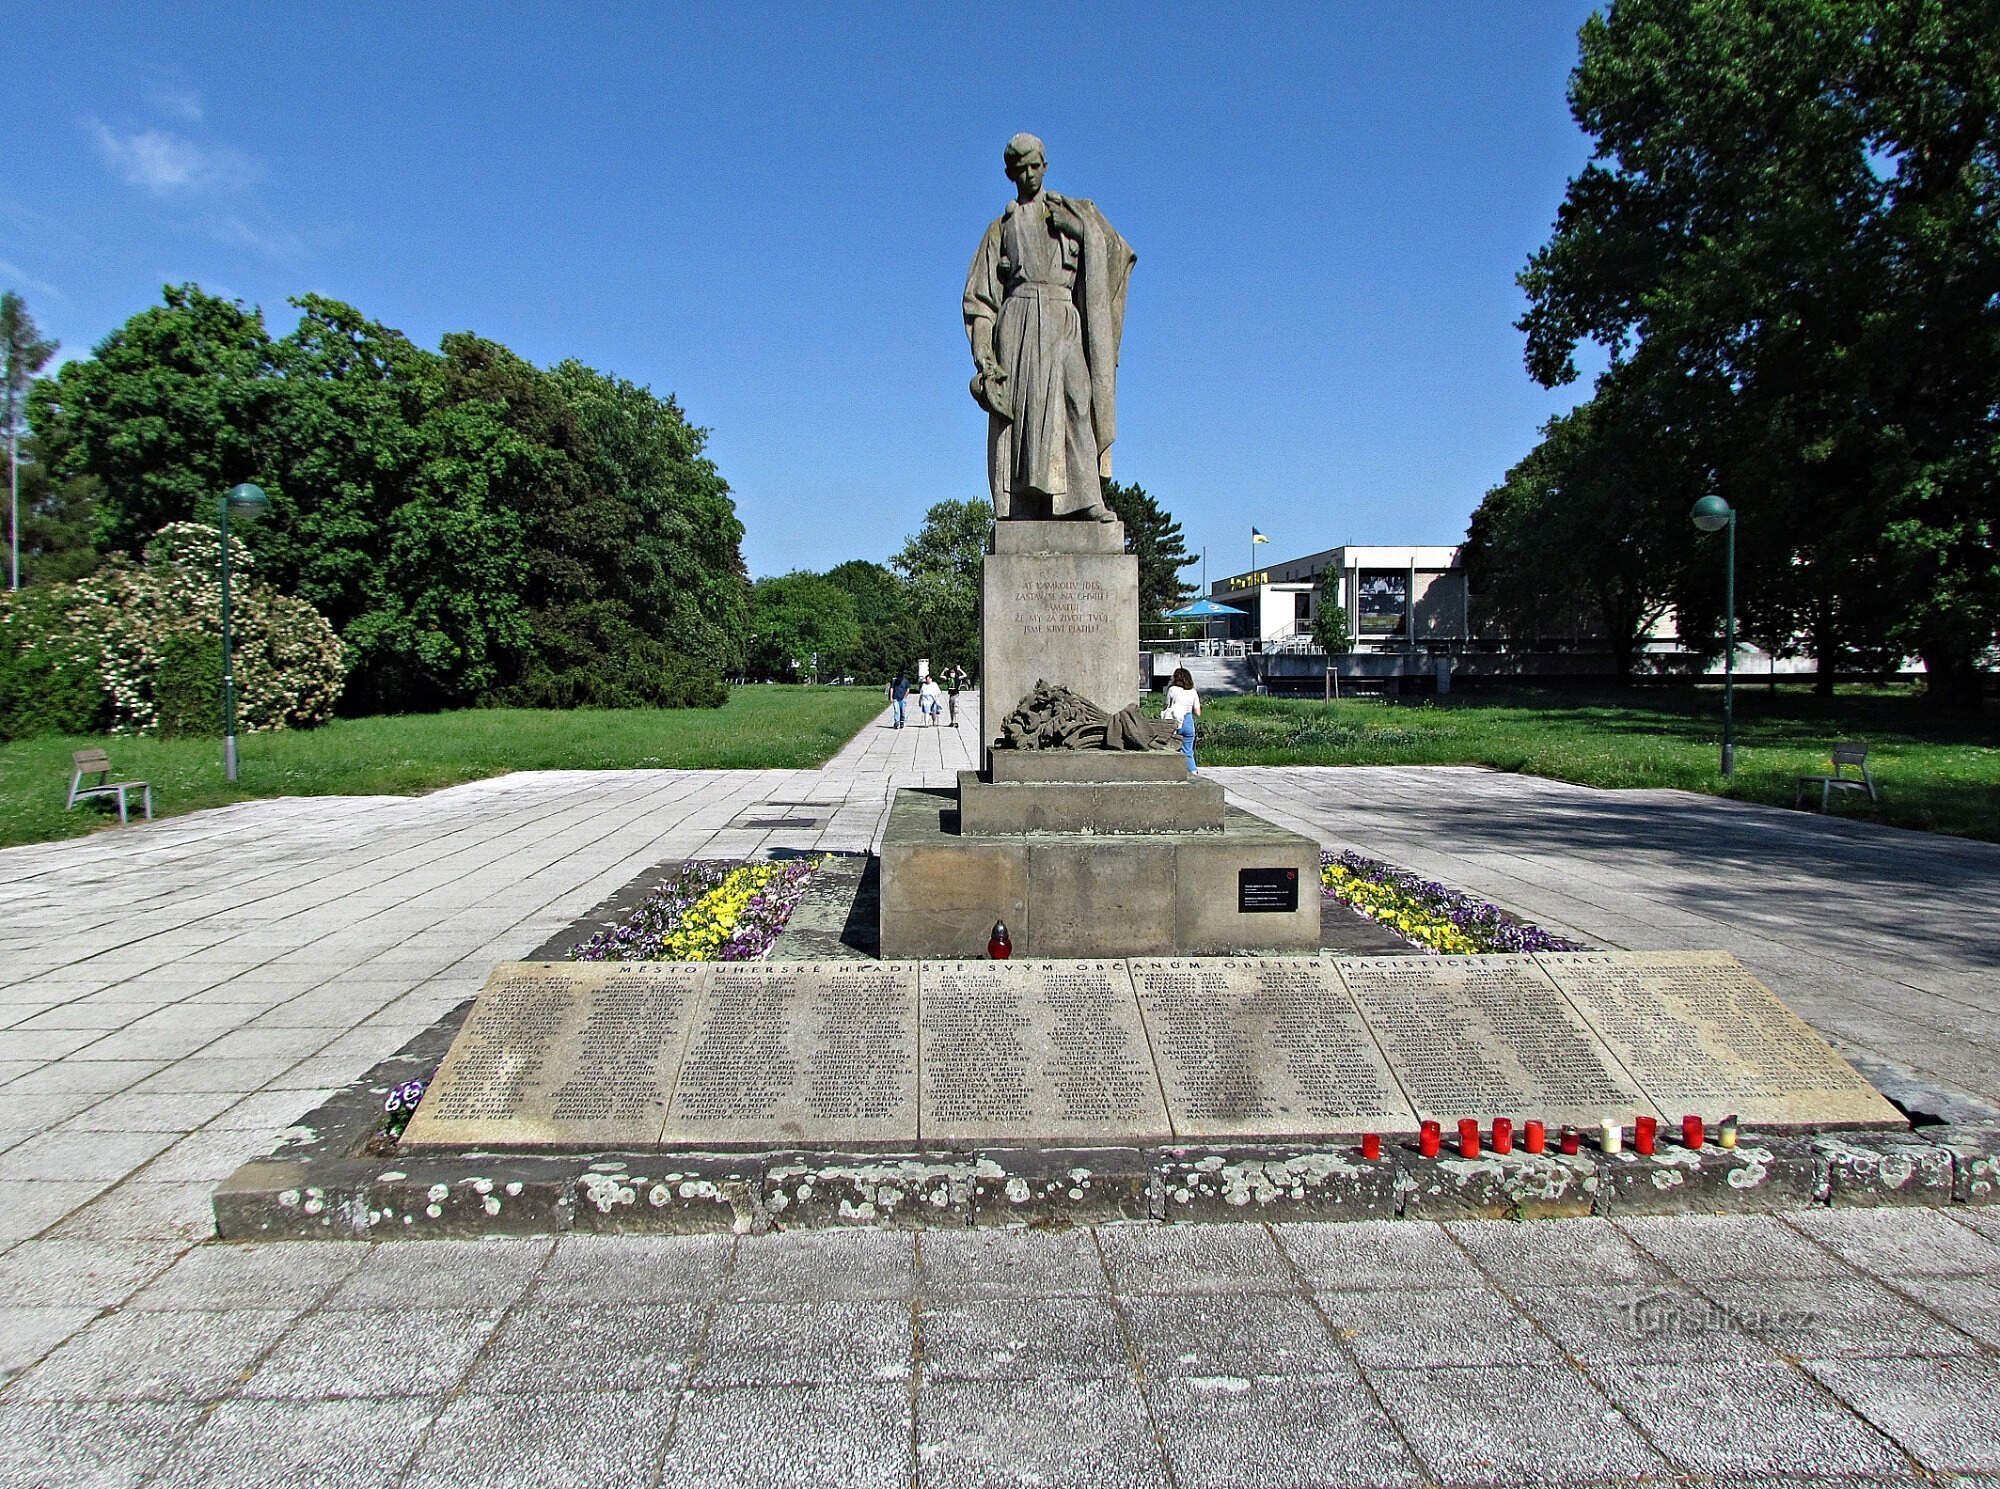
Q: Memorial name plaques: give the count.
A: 6